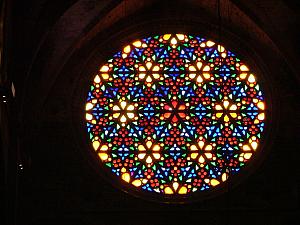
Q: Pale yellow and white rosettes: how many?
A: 6